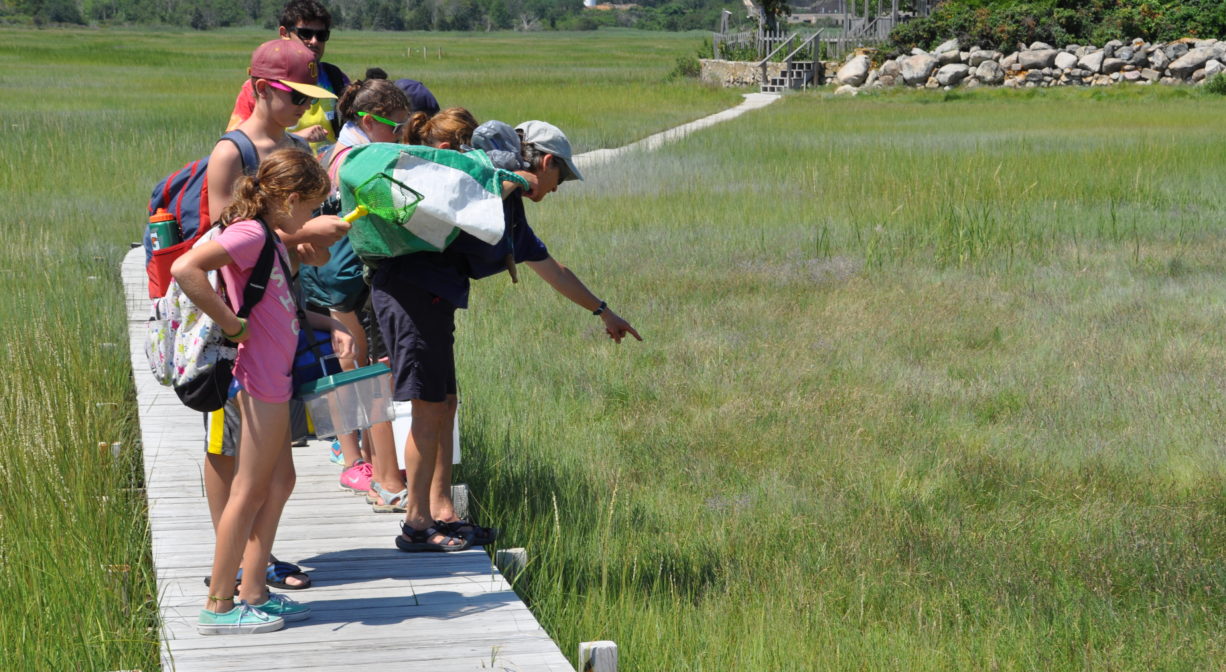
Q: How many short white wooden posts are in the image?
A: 3